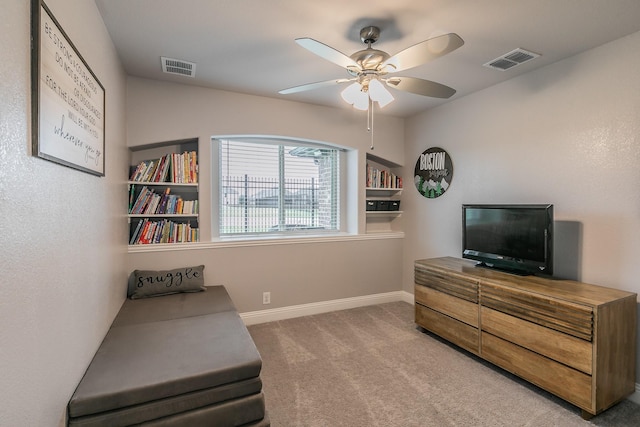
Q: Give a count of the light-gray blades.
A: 4